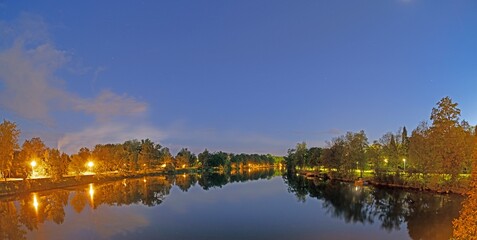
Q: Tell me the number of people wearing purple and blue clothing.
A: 0